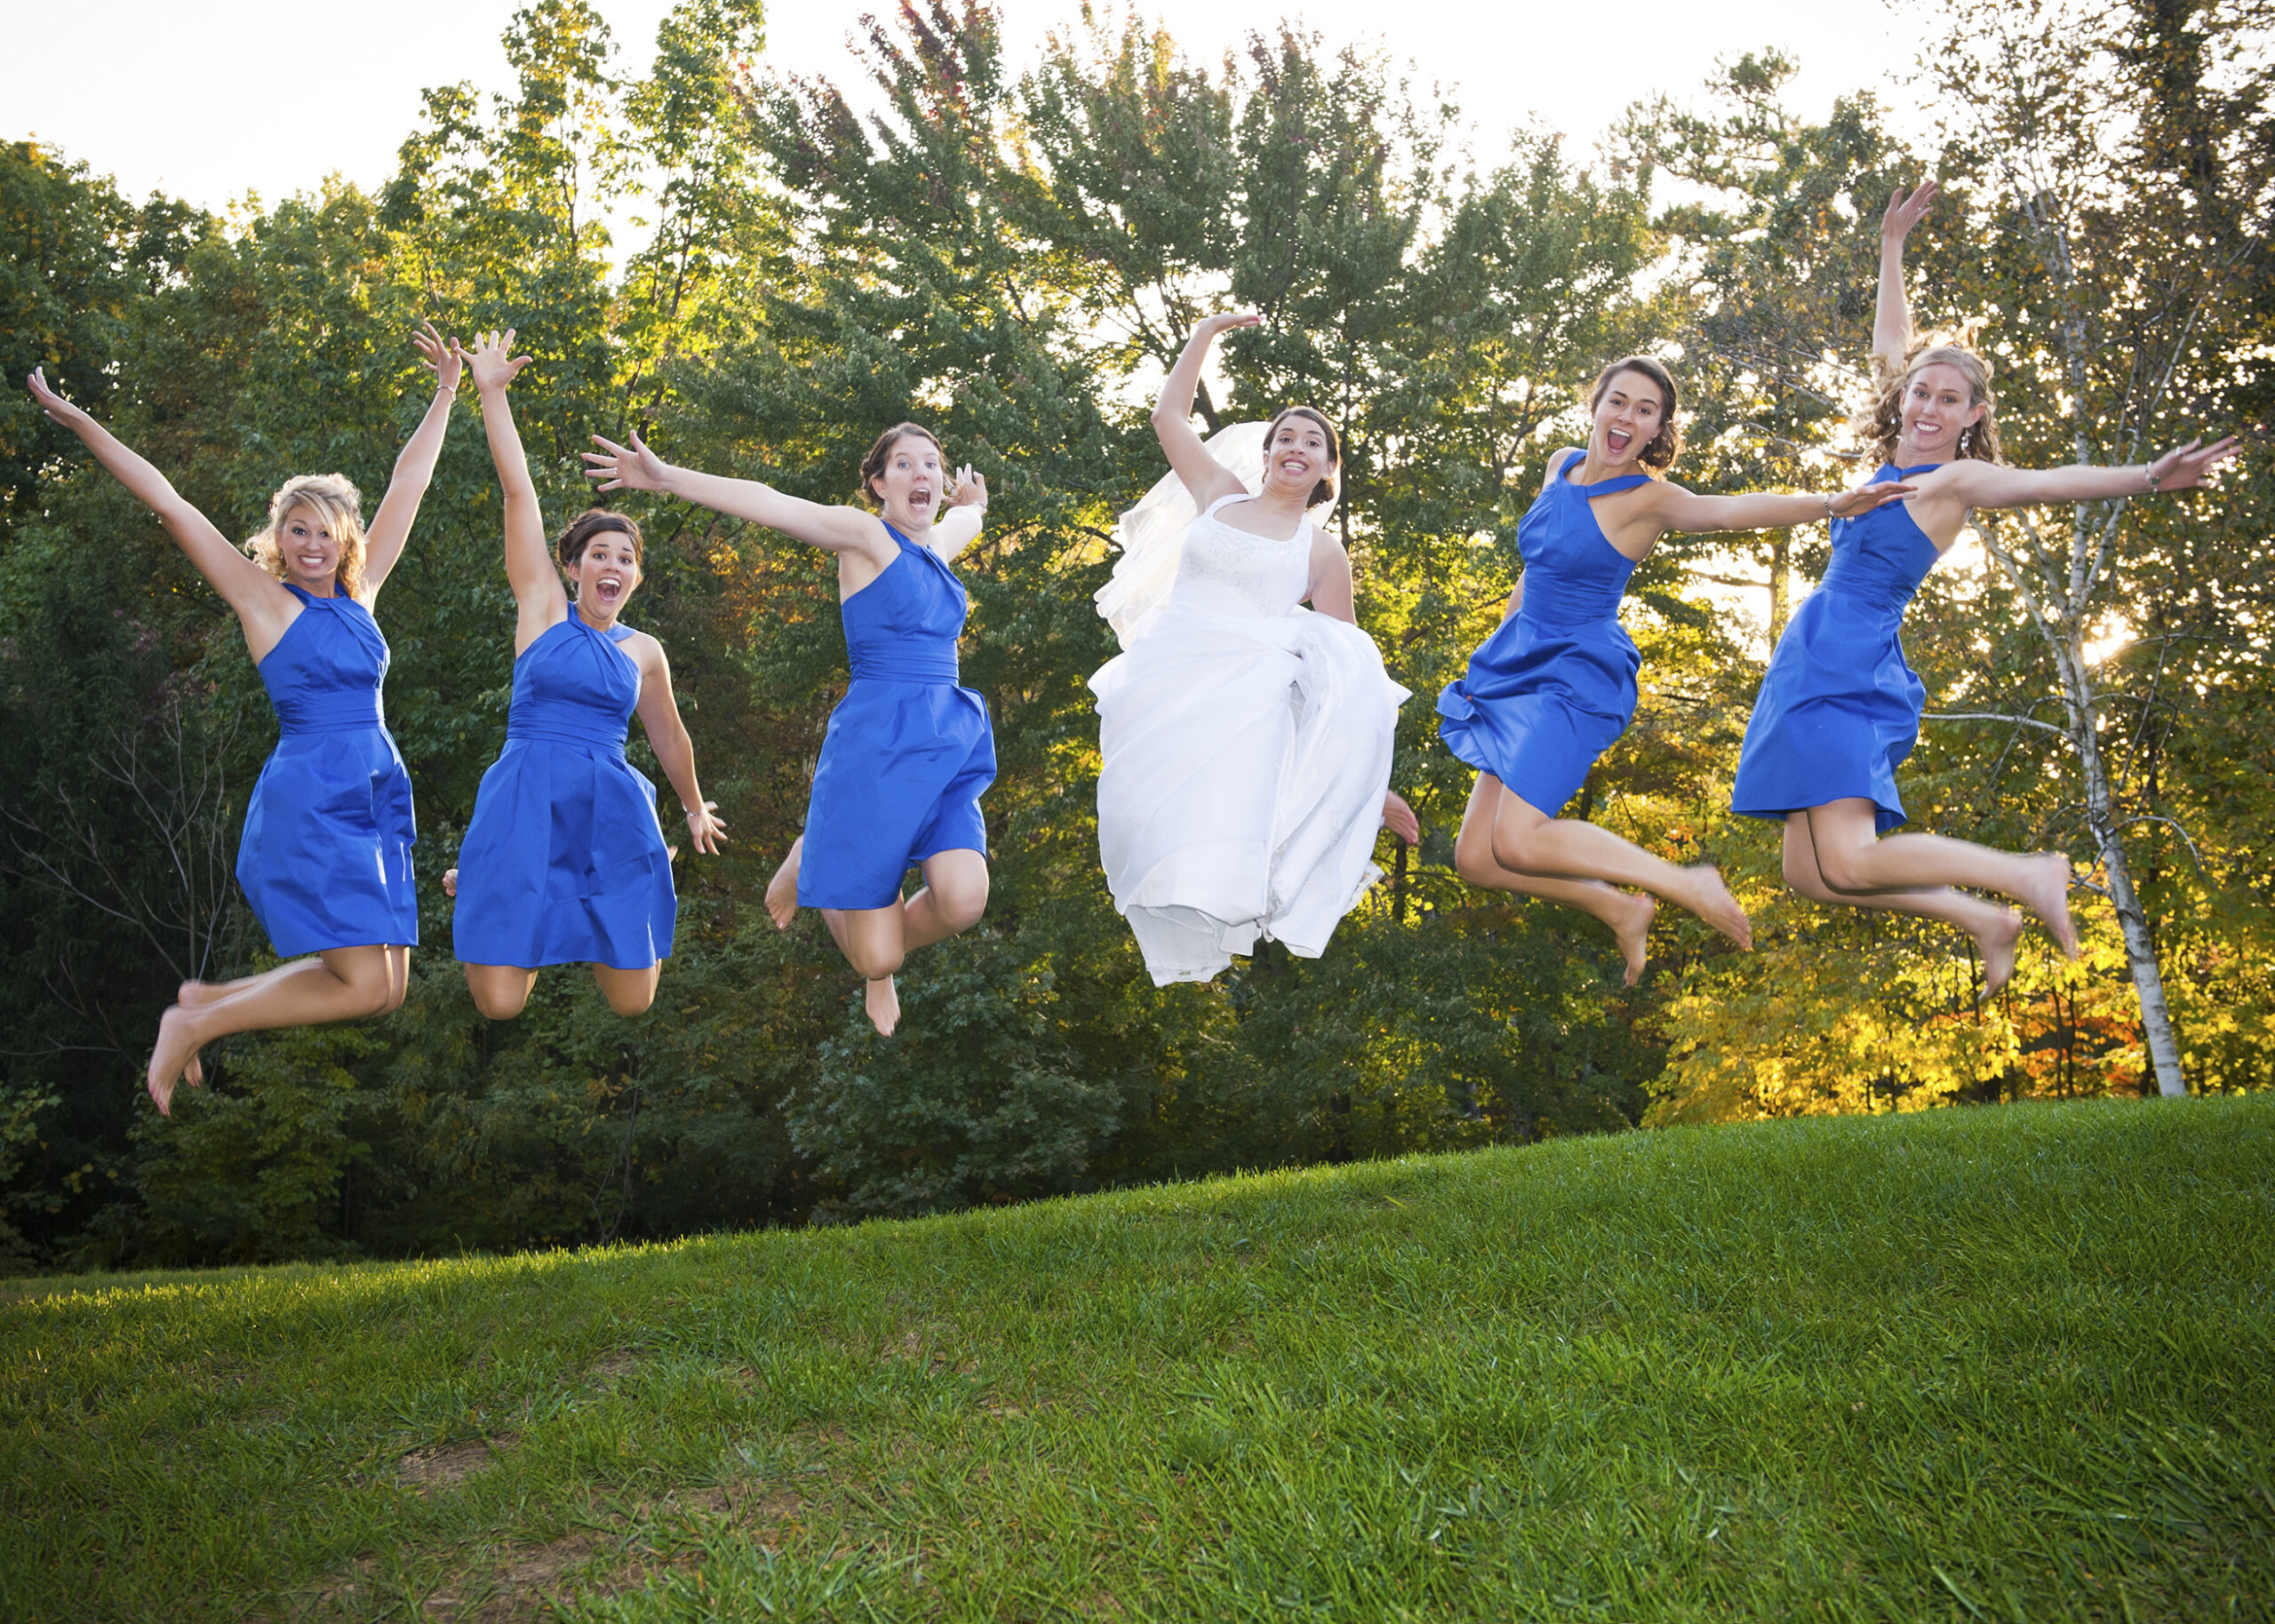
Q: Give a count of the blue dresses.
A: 5